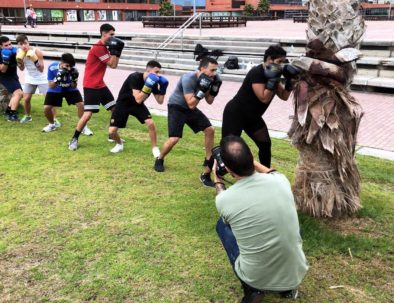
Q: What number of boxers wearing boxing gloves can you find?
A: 7